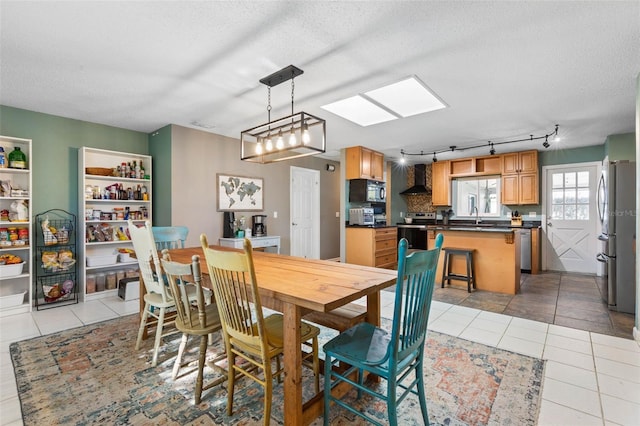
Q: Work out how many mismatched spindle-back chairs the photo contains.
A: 5